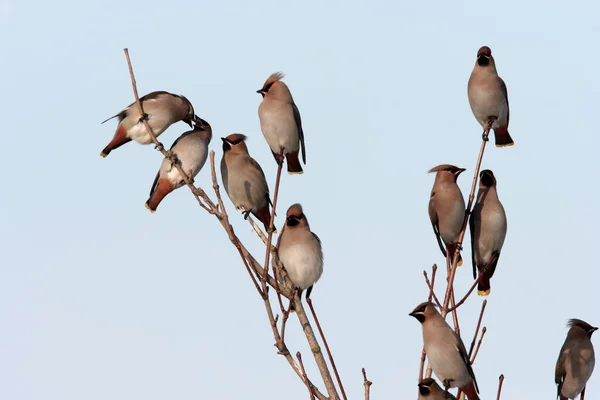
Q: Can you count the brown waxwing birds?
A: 11